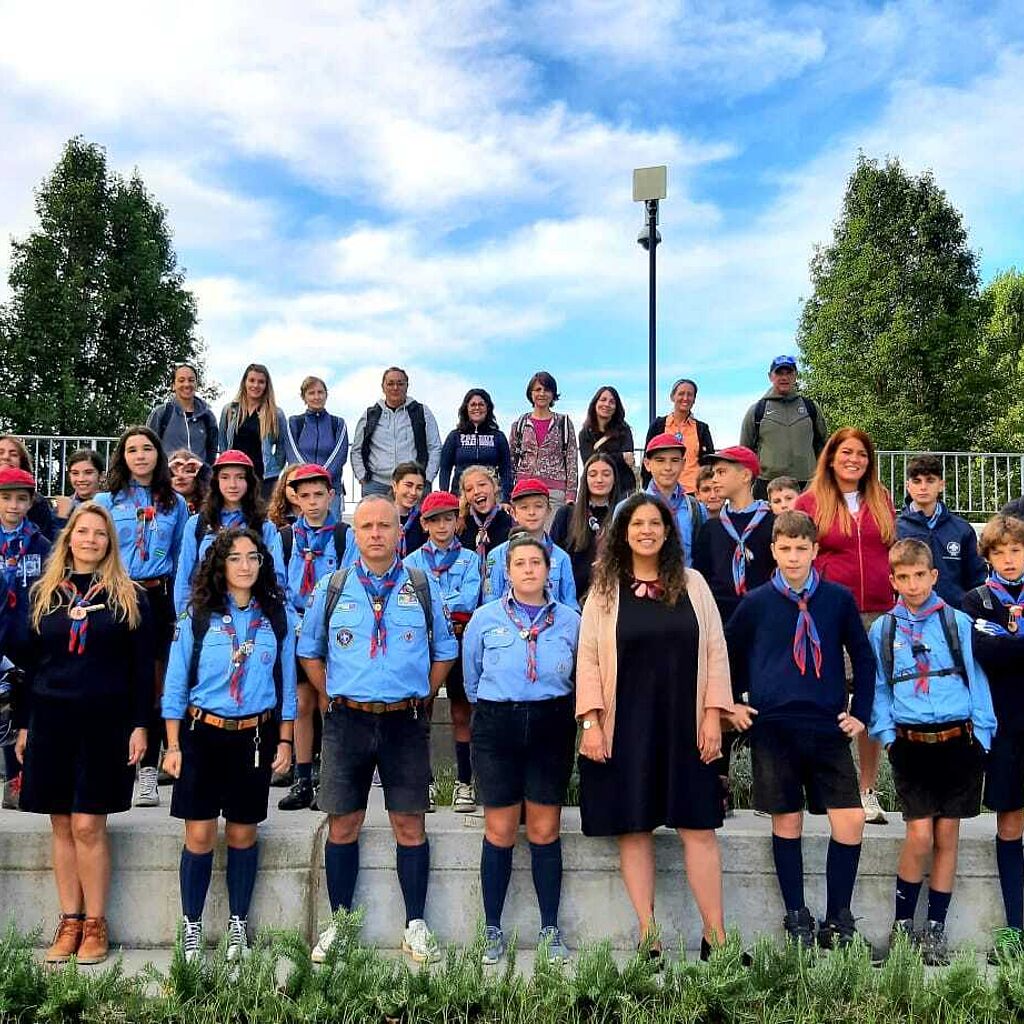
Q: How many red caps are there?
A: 7